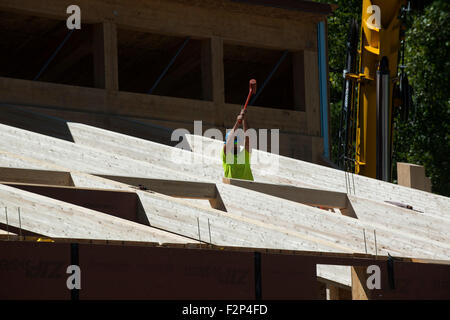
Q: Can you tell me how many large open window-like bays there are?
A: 3